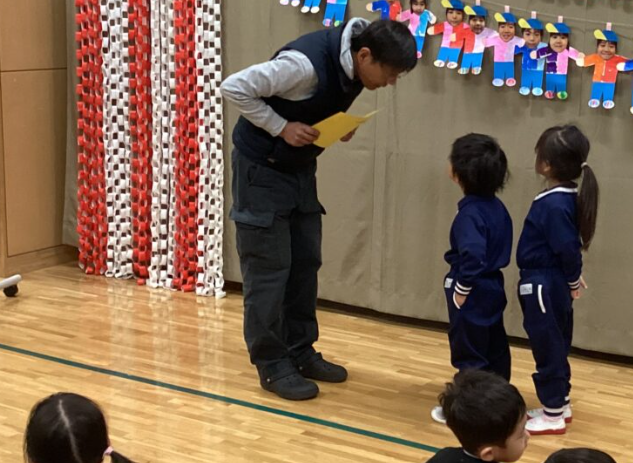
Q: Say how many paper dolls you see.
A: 12